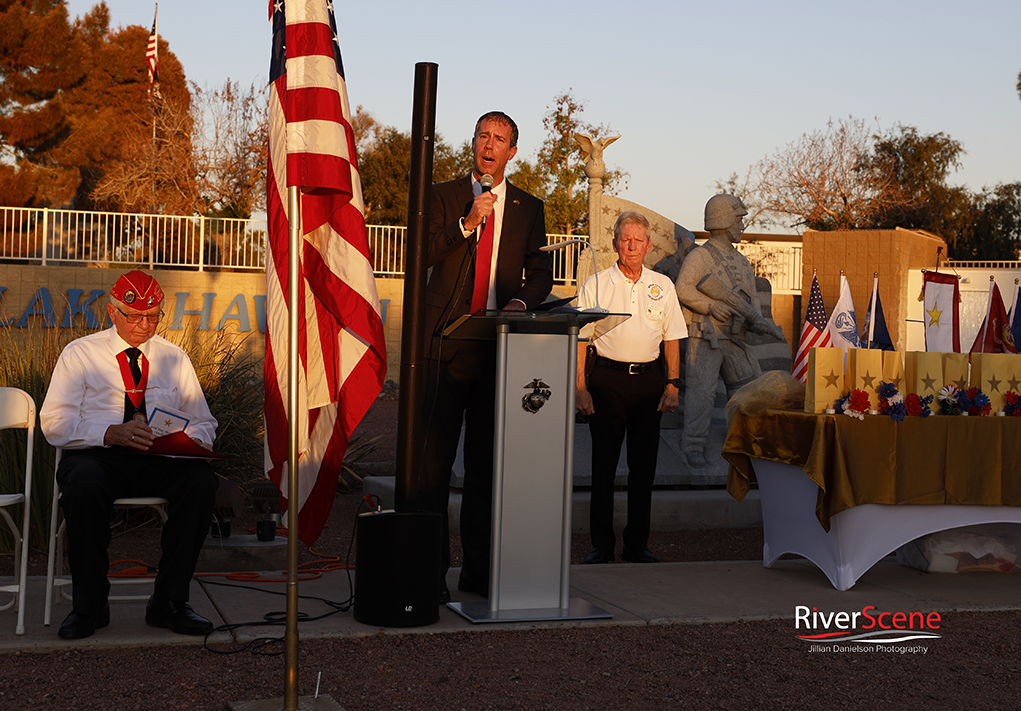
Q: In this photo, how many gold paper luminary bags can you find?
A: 7